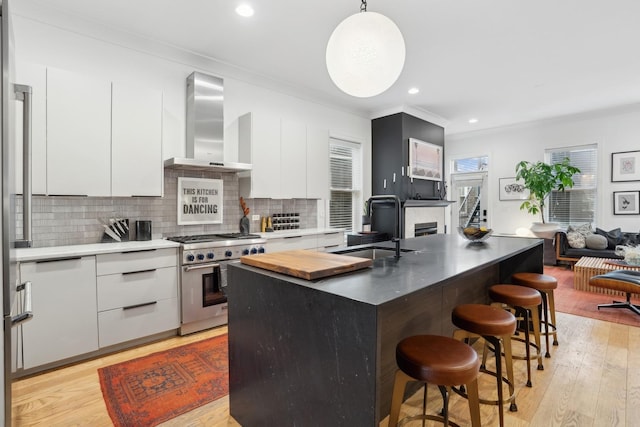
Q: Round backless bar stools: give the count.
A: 4